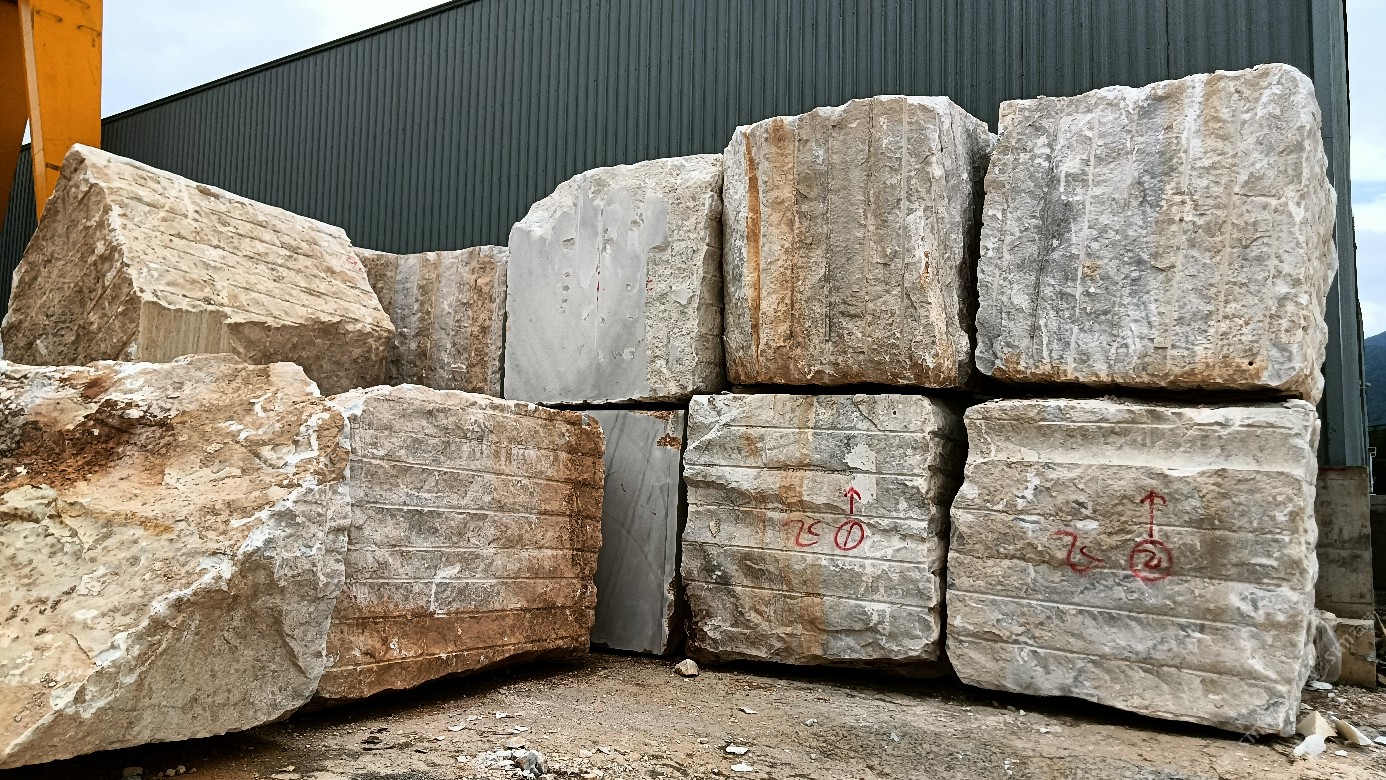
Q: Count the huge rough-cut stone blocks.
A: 10